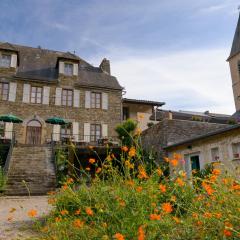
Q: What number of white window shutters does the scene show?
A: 15